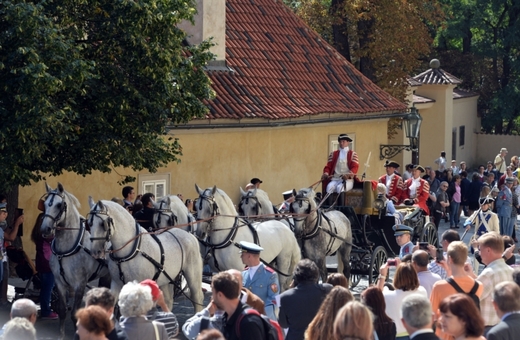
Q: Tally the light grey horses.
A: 6